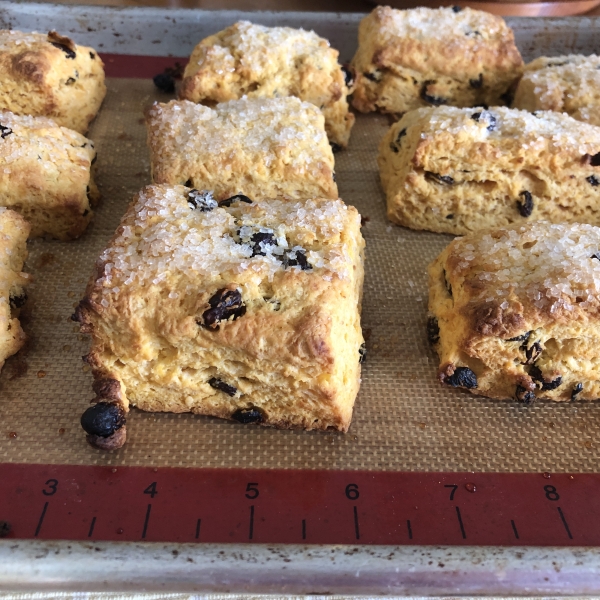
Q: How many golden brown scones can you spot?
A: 10